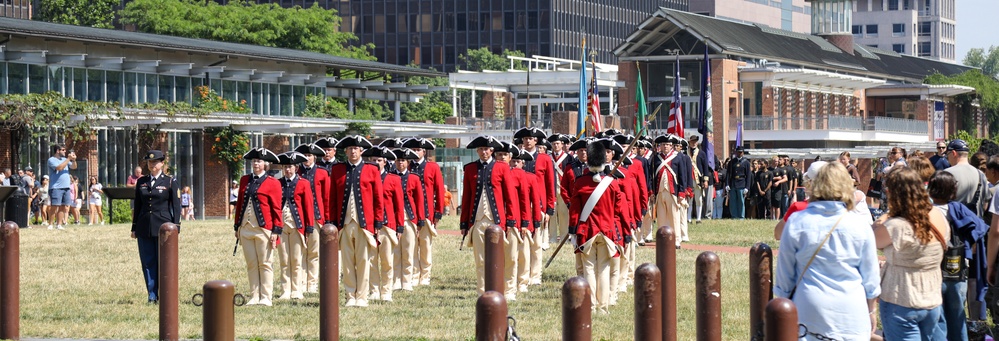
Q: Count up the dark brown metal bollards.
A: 12